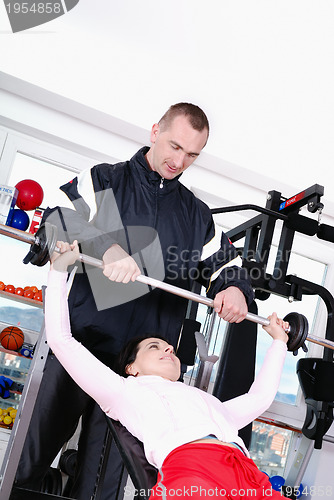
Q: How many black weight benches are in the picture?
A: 1